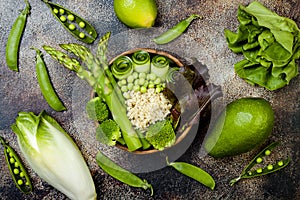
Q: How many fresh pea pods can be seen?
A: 8